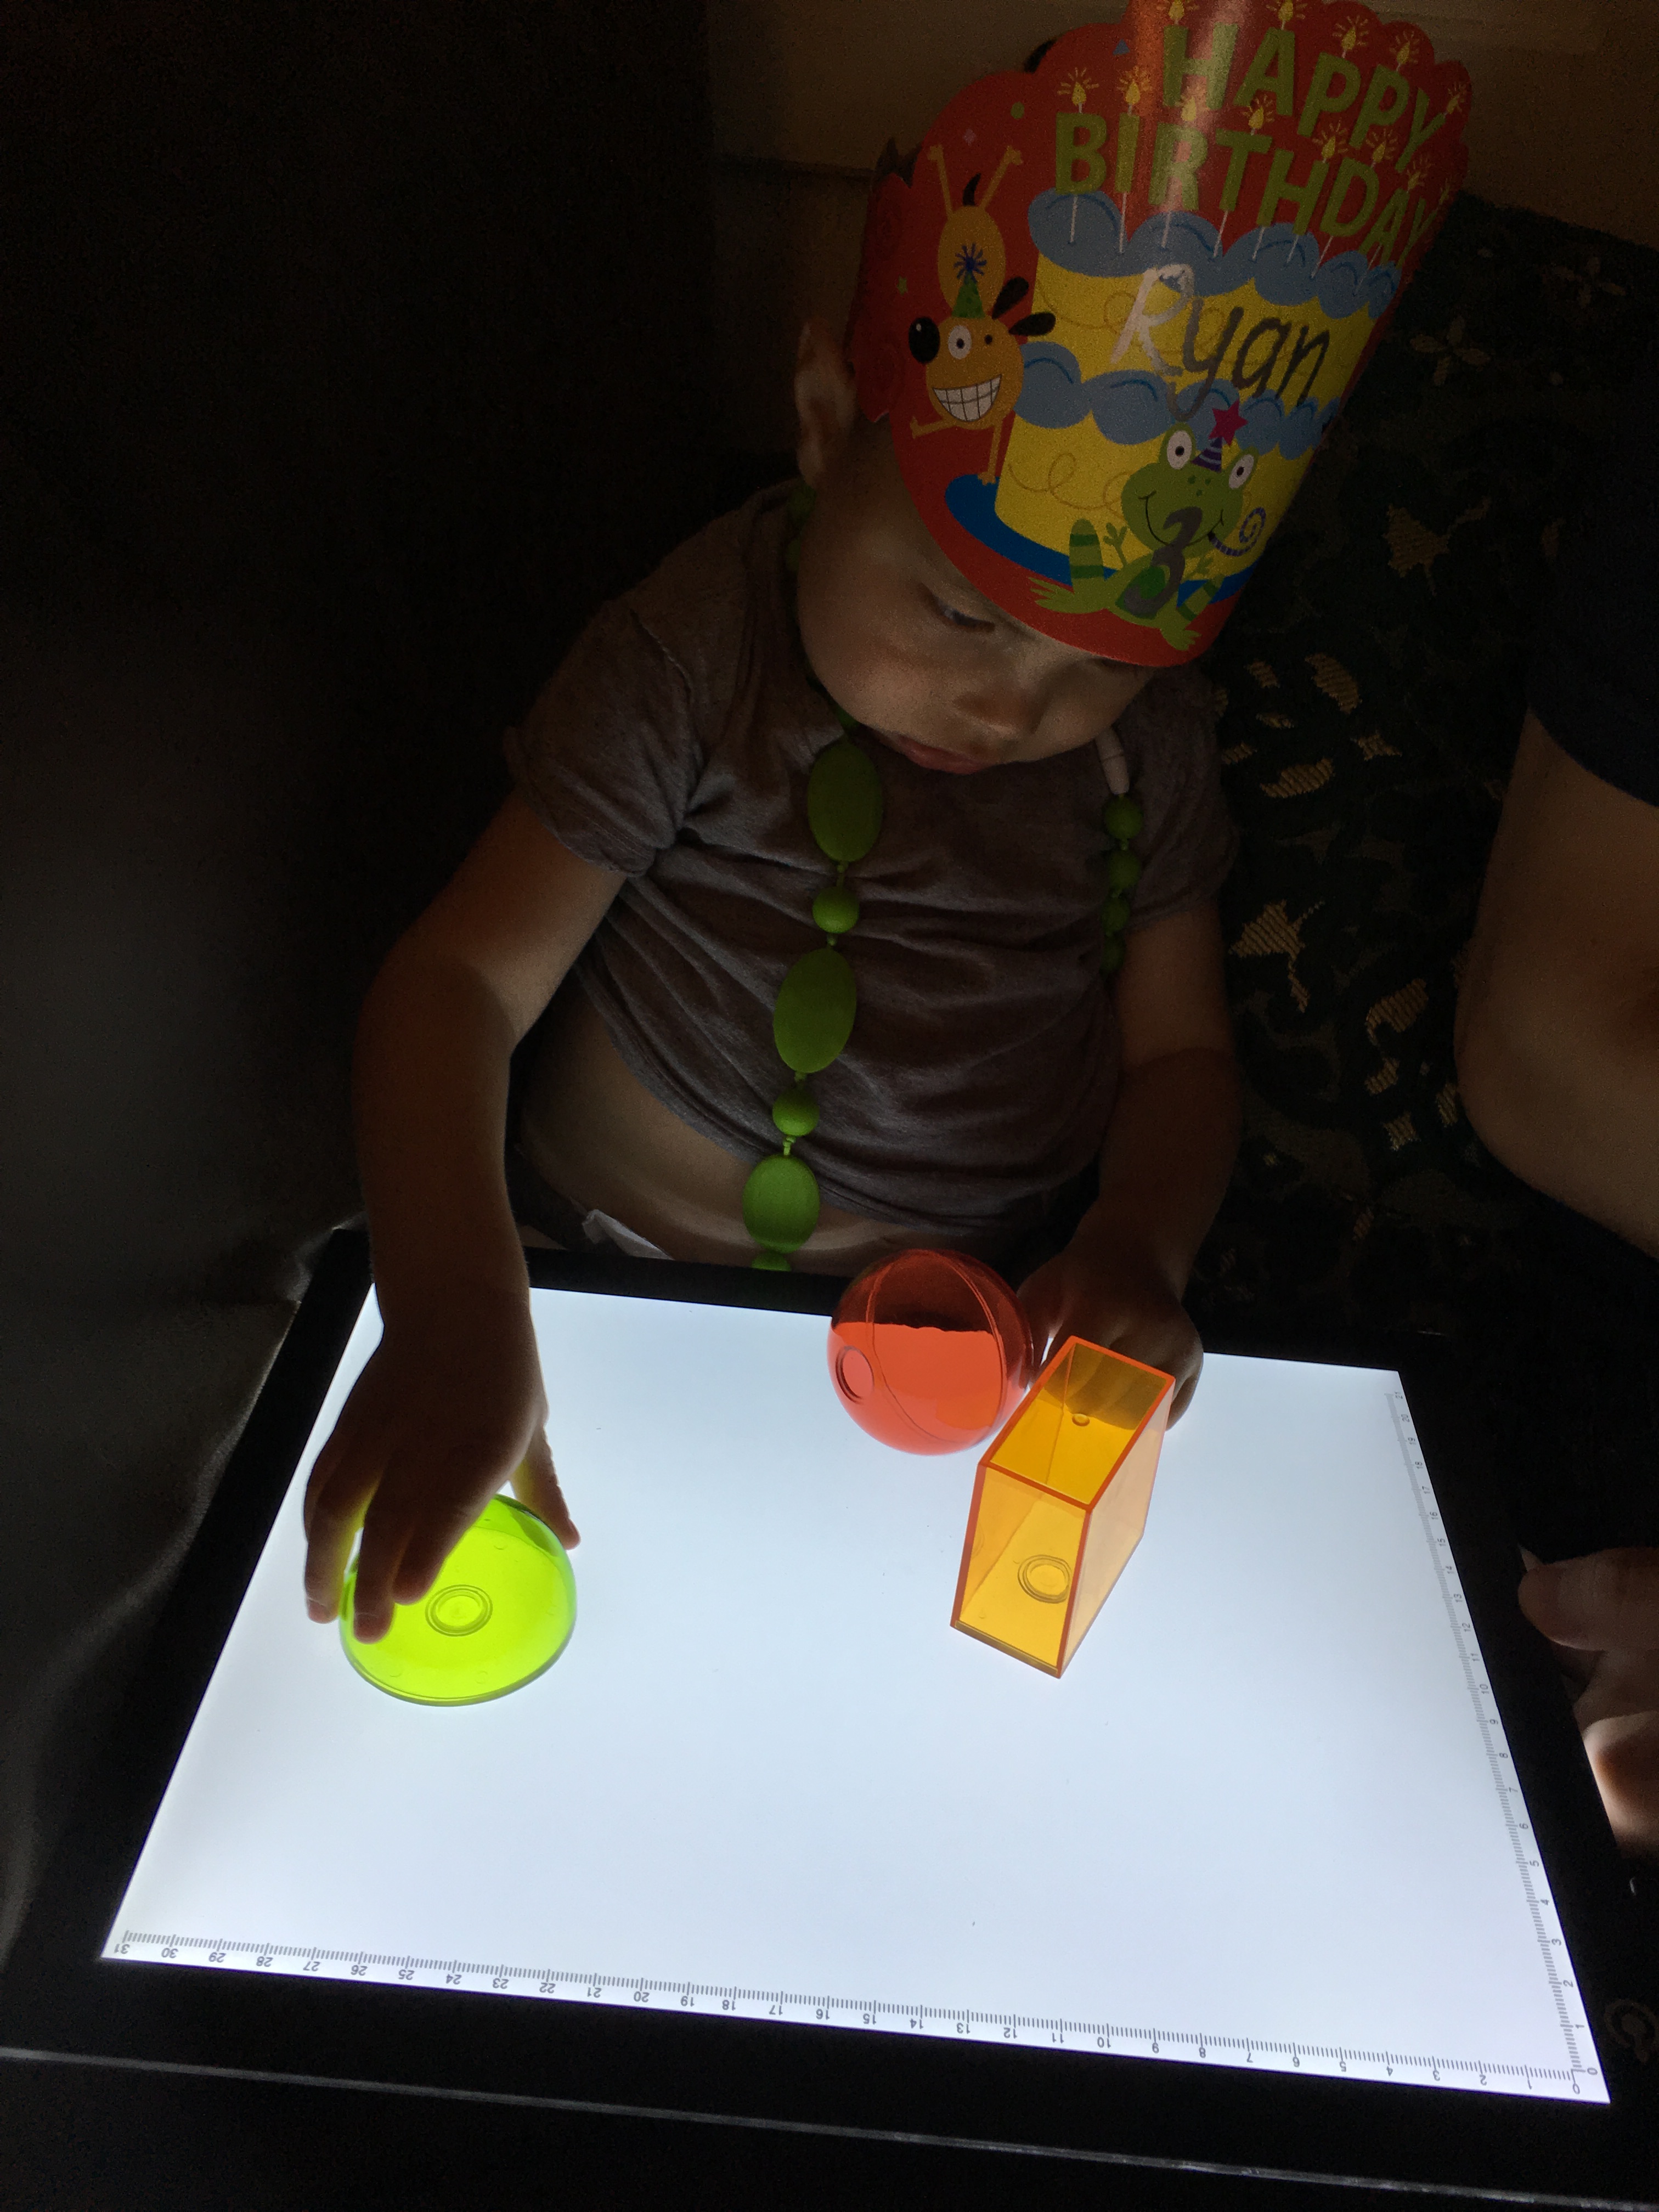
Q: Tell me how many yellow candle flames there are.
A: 13